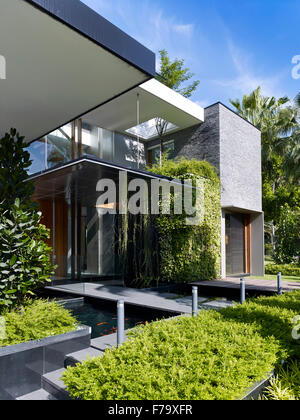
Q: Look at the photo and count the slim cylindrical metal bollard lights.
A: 4